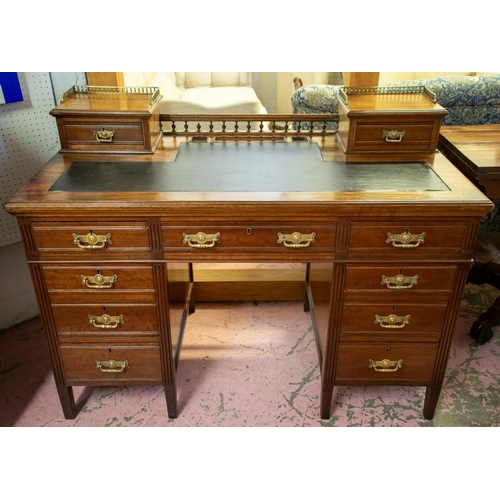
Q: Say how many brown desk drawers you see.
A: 11